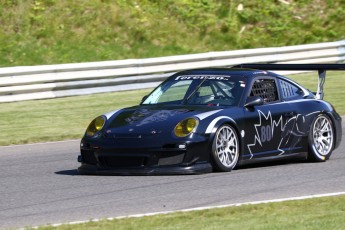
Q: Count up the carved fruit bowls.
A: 0